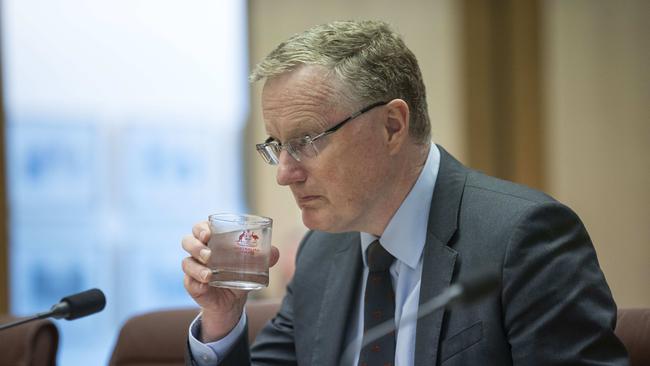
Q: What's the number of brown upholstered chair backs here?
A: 3